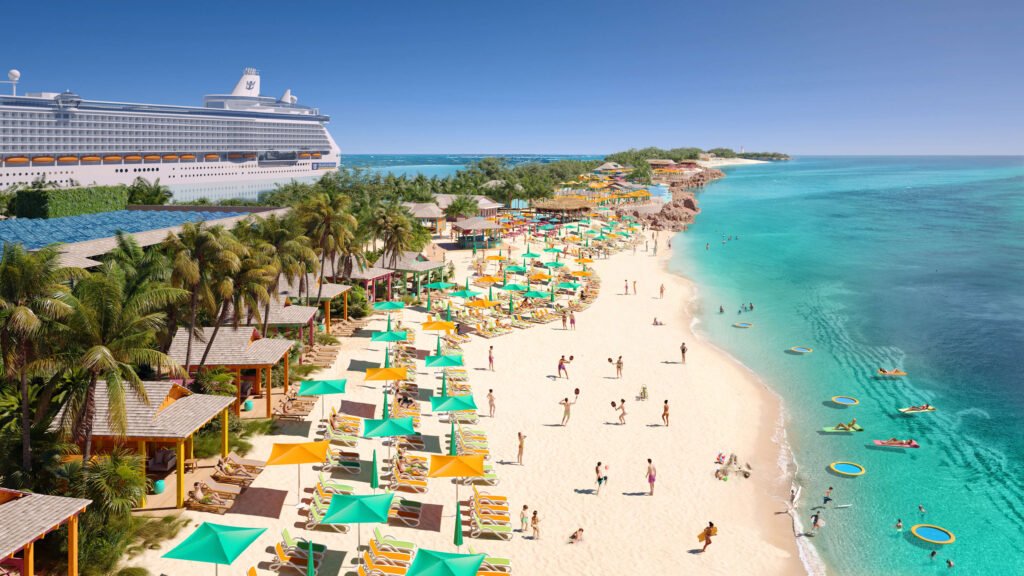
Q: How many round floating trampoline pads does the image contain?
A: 5